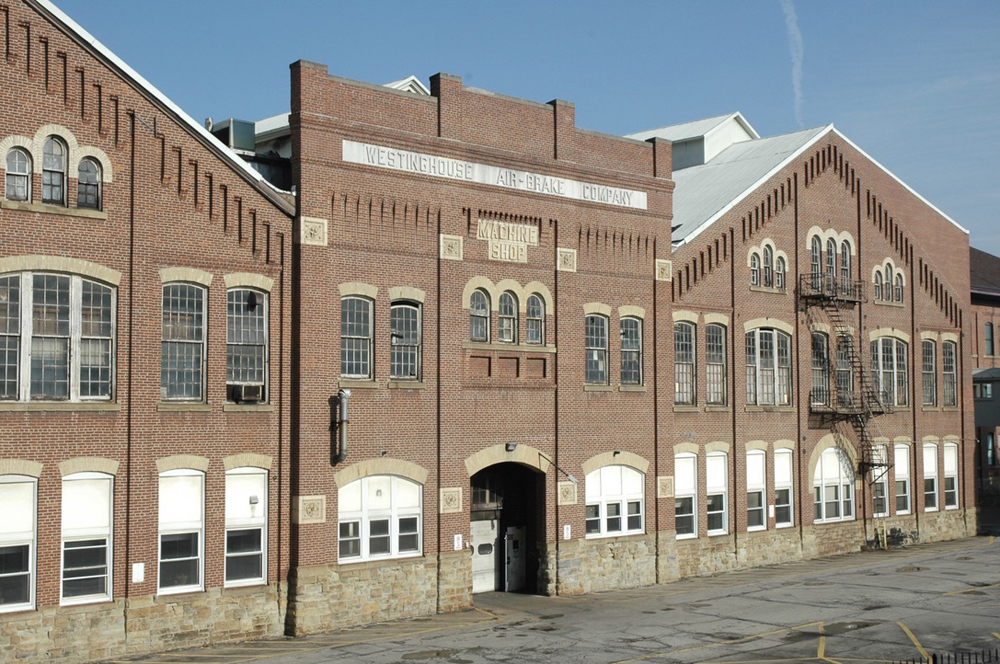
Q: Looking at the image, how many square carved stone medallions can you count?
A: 8